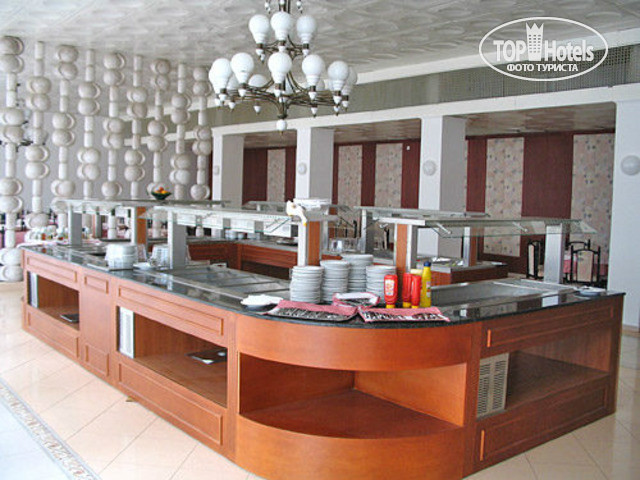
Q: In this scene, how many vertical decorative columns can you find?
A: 9